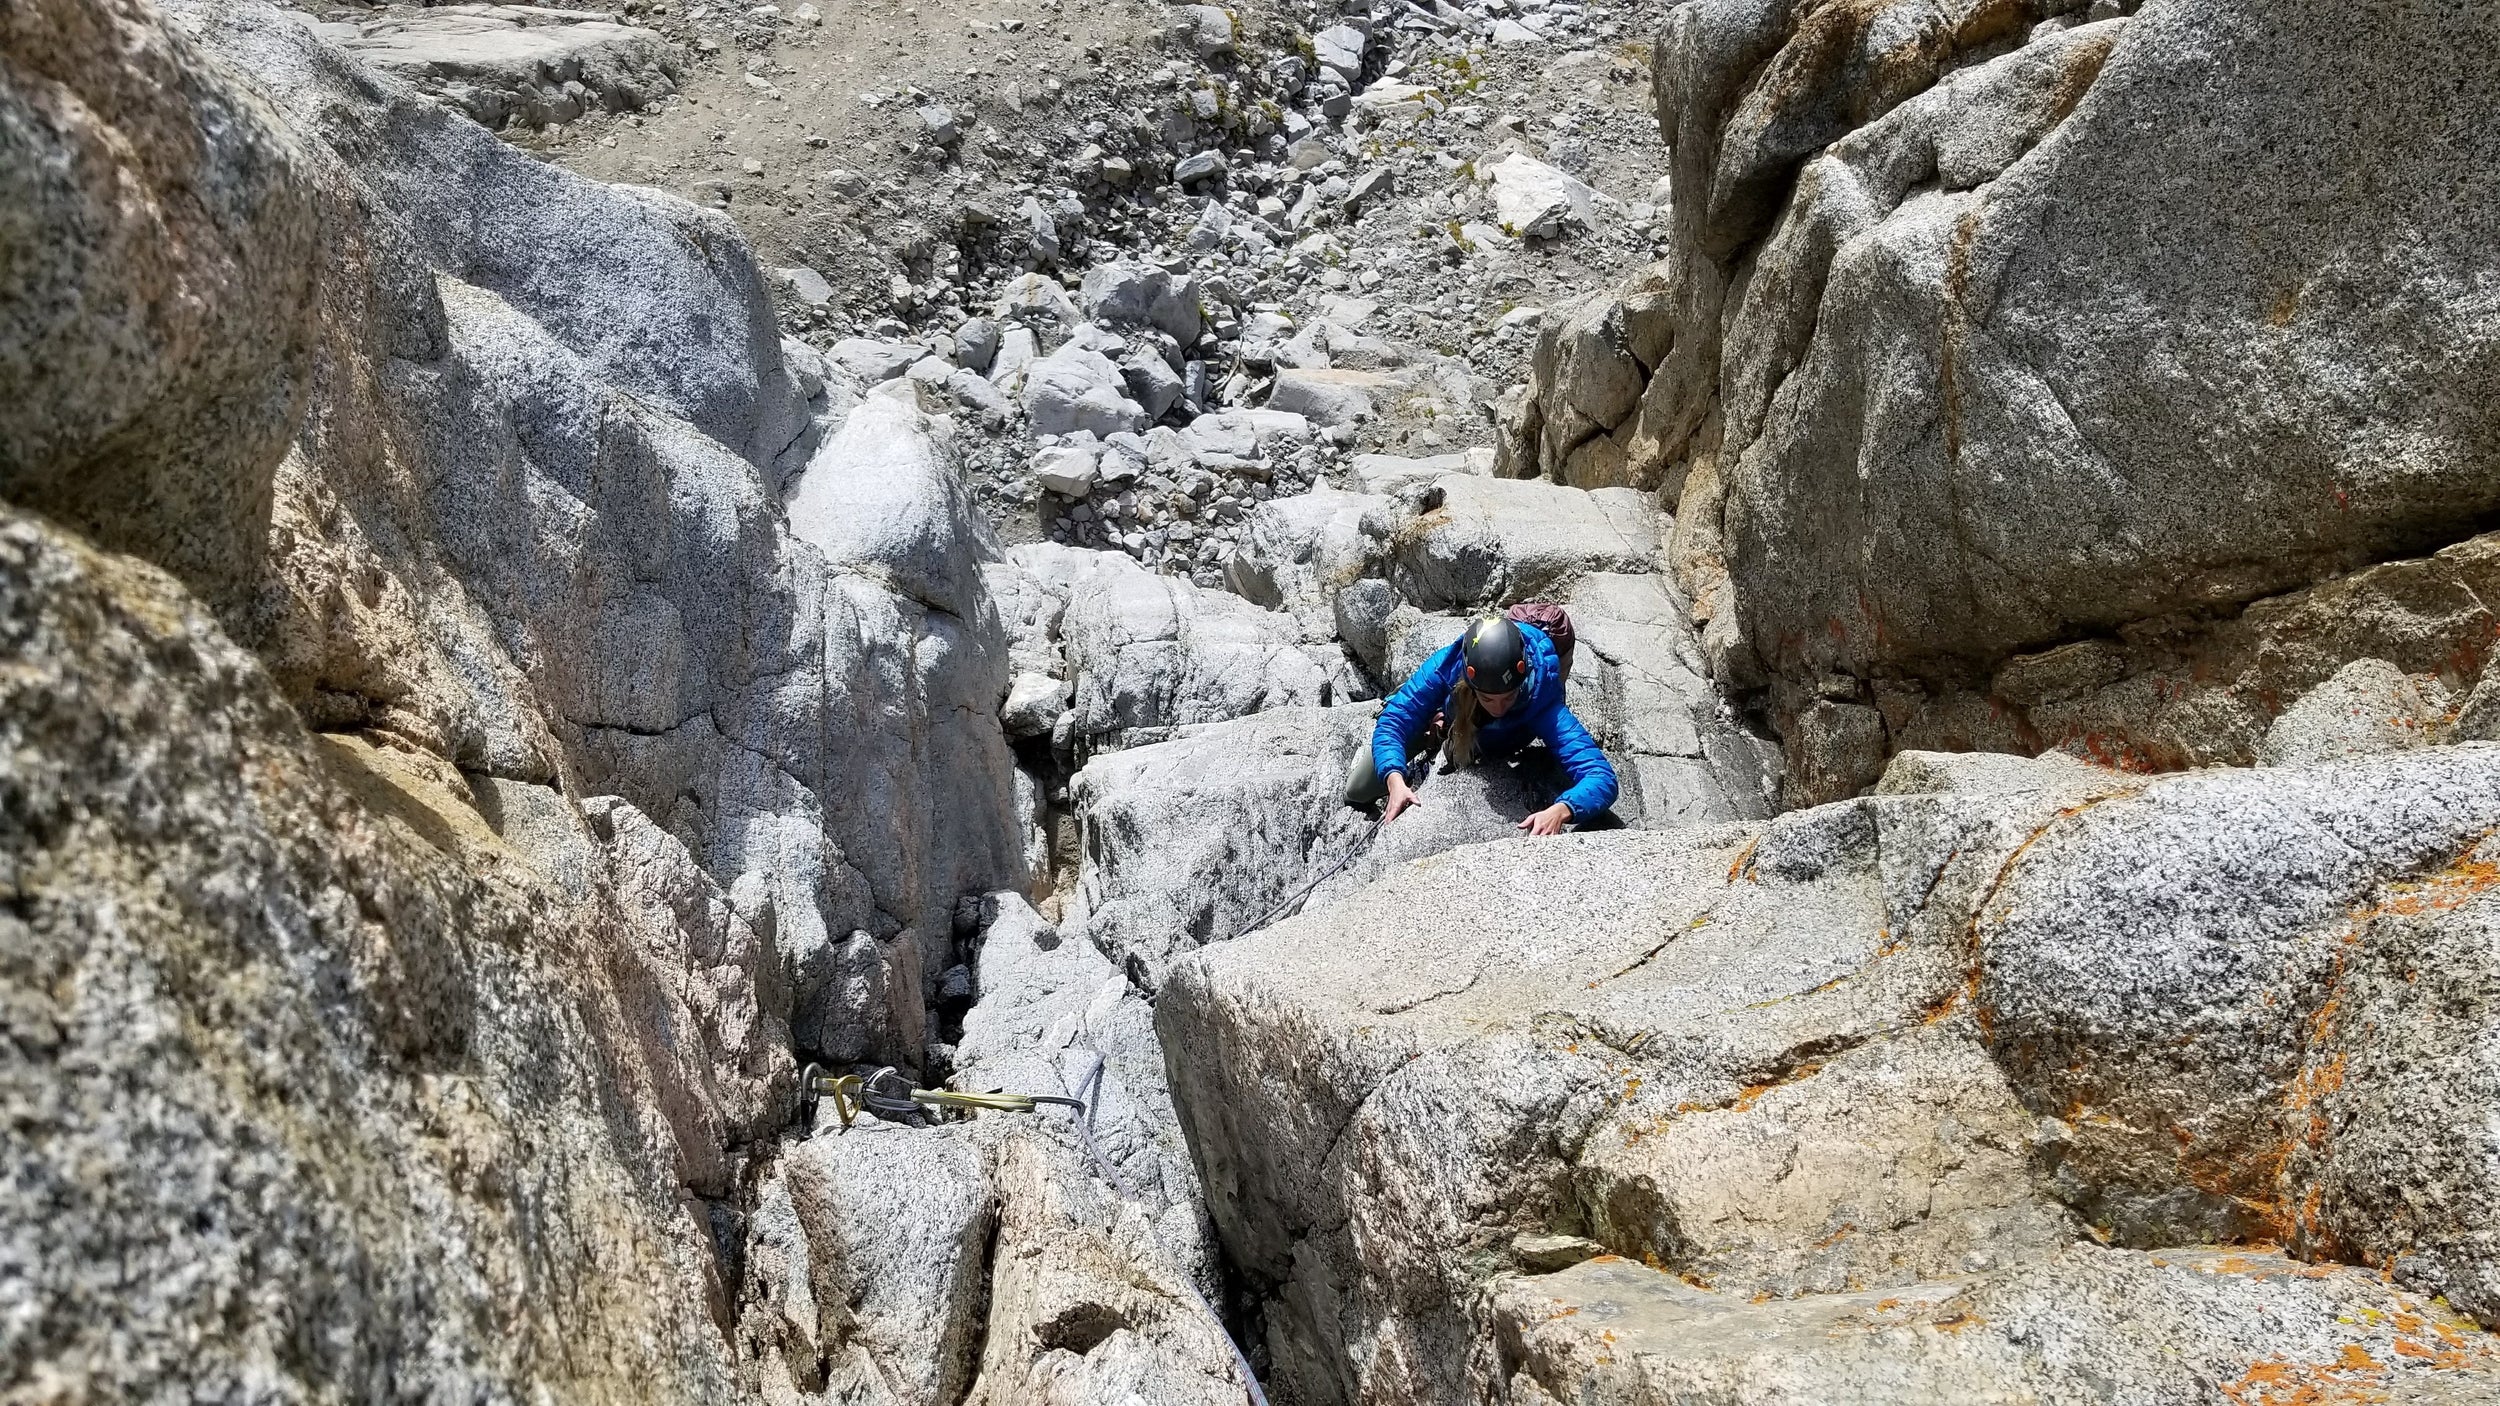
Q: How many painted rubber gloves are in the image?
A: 0